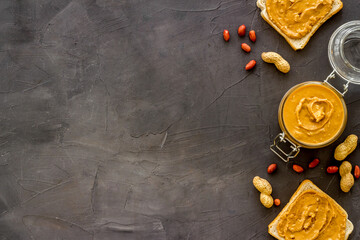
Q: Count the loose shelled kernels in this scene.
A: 11